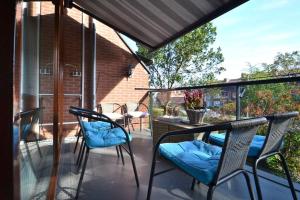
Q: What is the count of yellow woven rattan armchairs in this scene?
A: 0